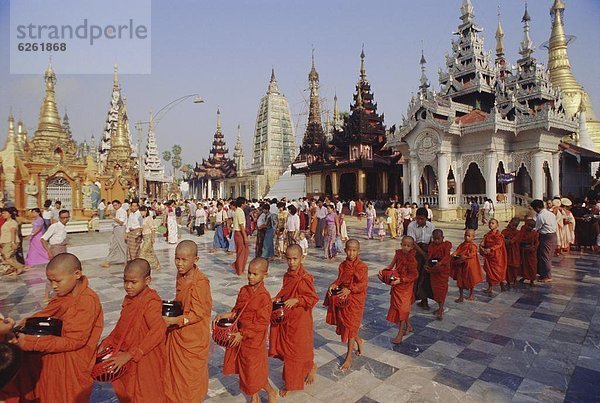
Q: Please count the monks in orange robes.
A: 12